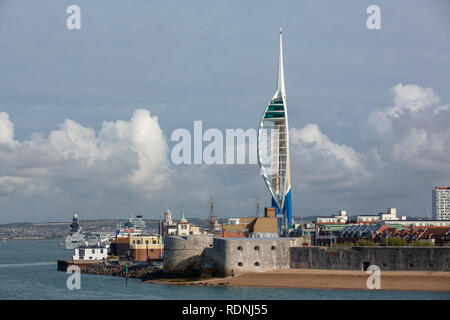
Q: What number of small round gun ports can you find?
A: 5